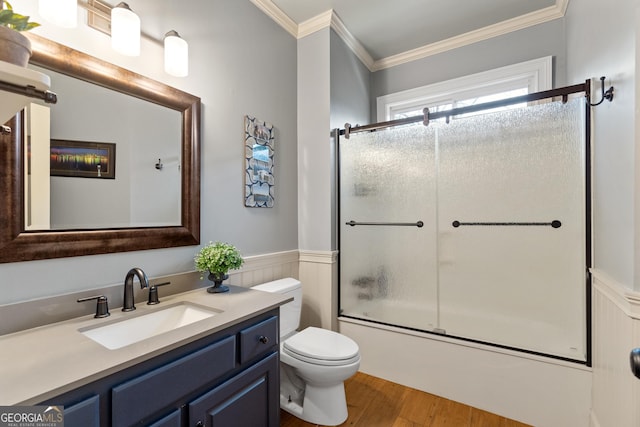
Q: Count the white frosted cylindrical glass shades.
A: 3